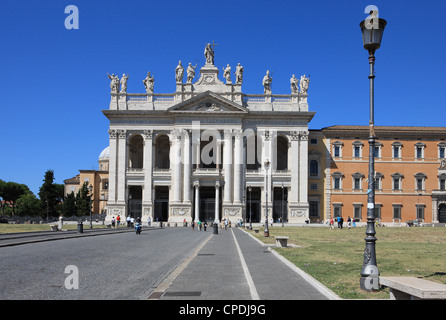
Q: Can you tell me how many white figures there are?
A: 11